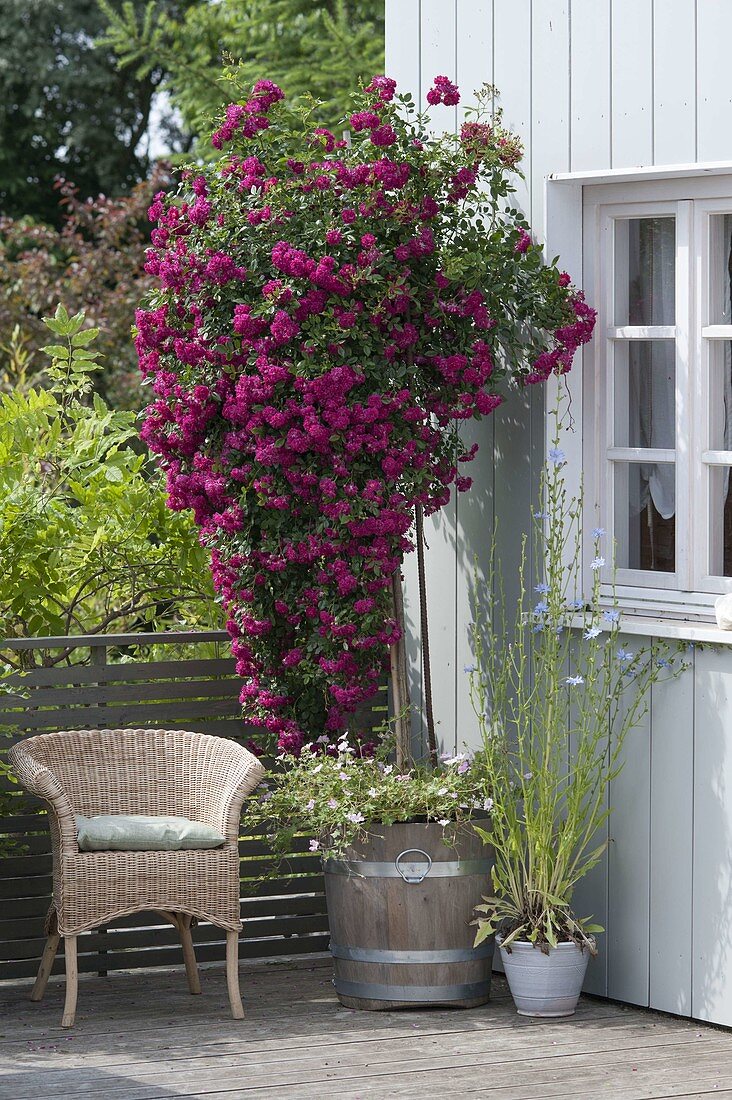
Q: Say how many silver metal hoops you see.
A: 3